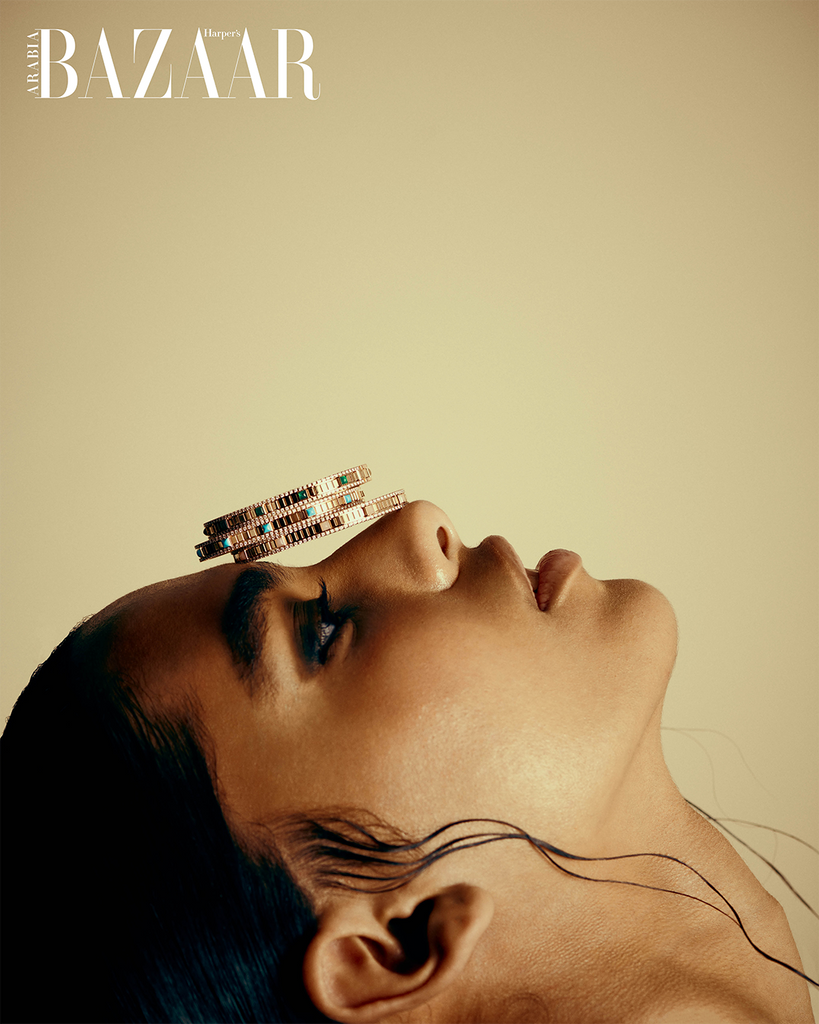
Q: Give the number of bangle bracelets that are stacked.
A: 3